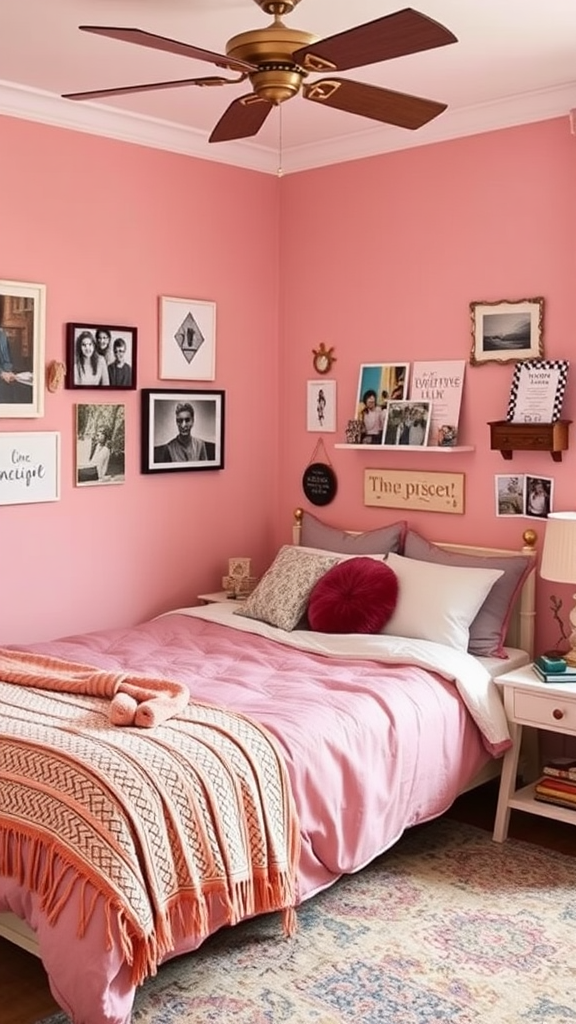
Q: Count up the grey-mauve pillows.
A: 2